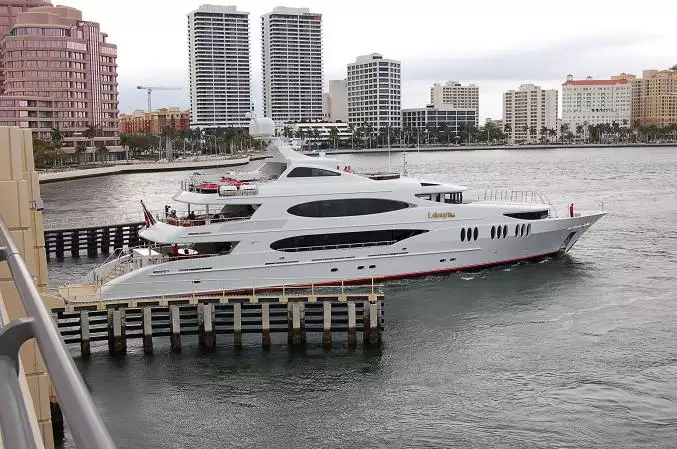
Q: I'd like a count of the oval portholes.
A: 9